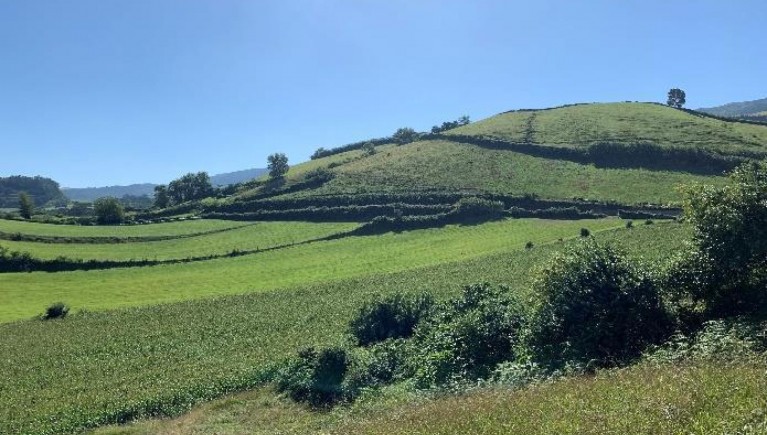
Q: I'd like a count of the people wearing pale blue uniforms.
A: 0